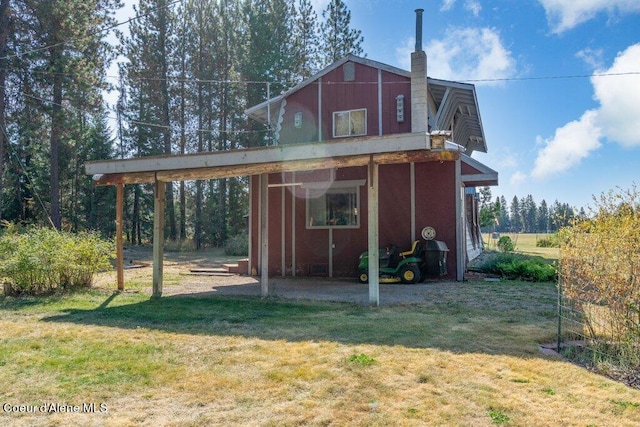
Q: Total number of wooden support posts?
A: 4